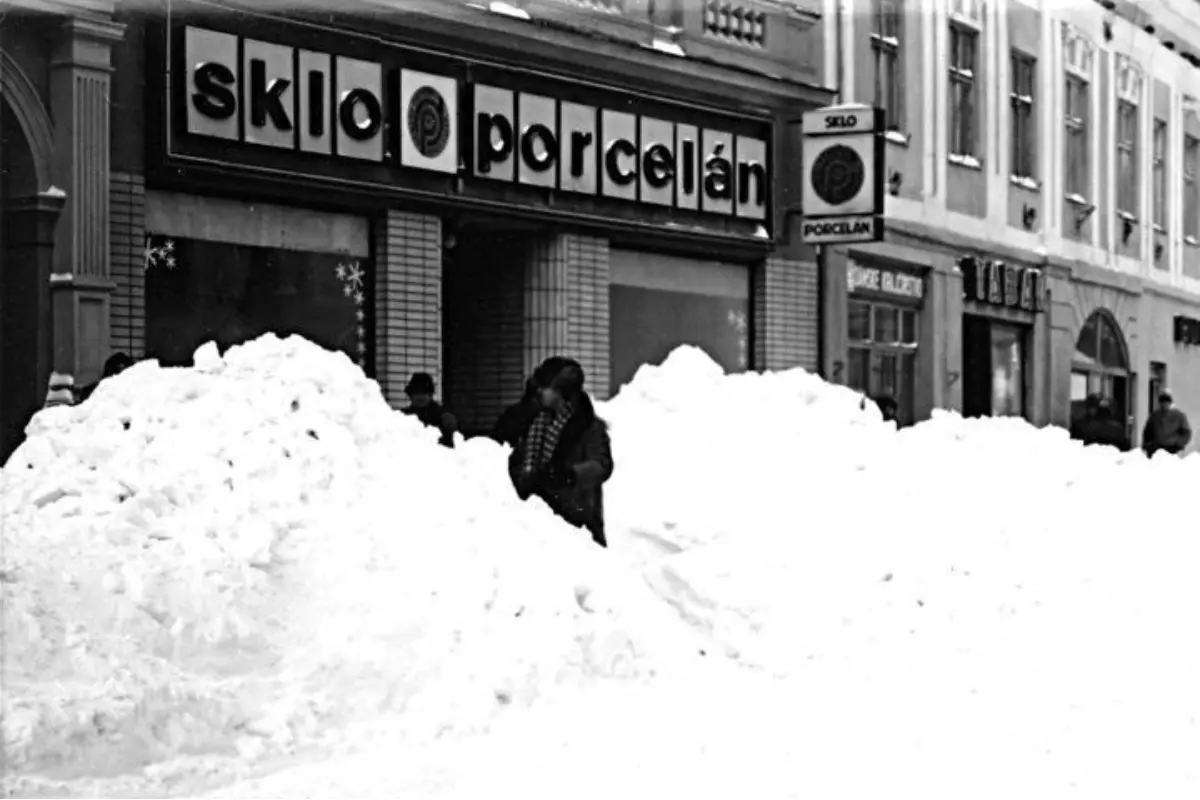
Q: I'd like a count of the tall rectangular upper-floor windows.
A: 7